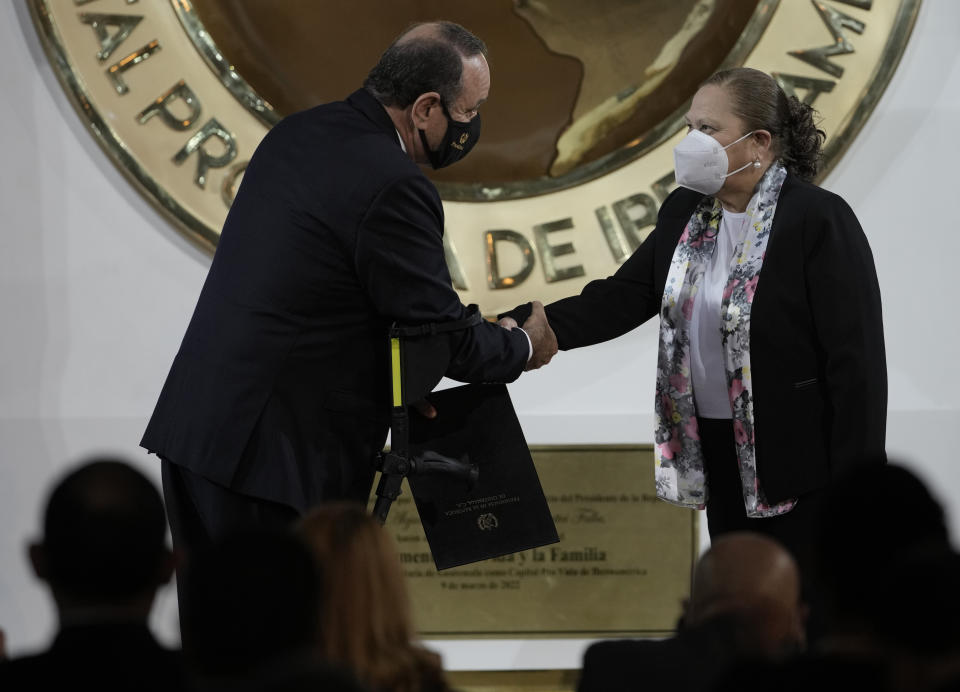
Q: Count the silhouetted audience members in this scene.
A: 6